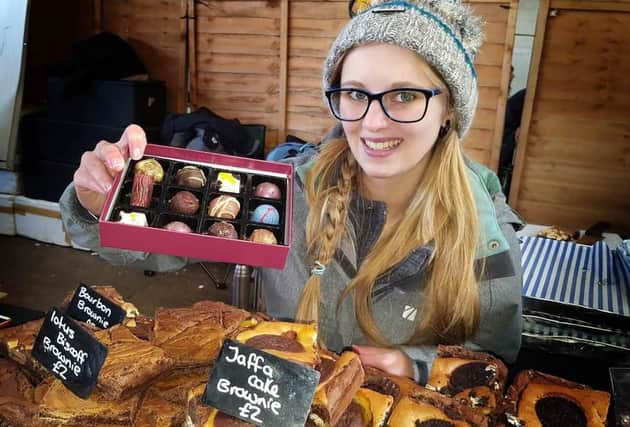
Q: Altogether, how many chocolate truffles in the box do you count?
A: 12